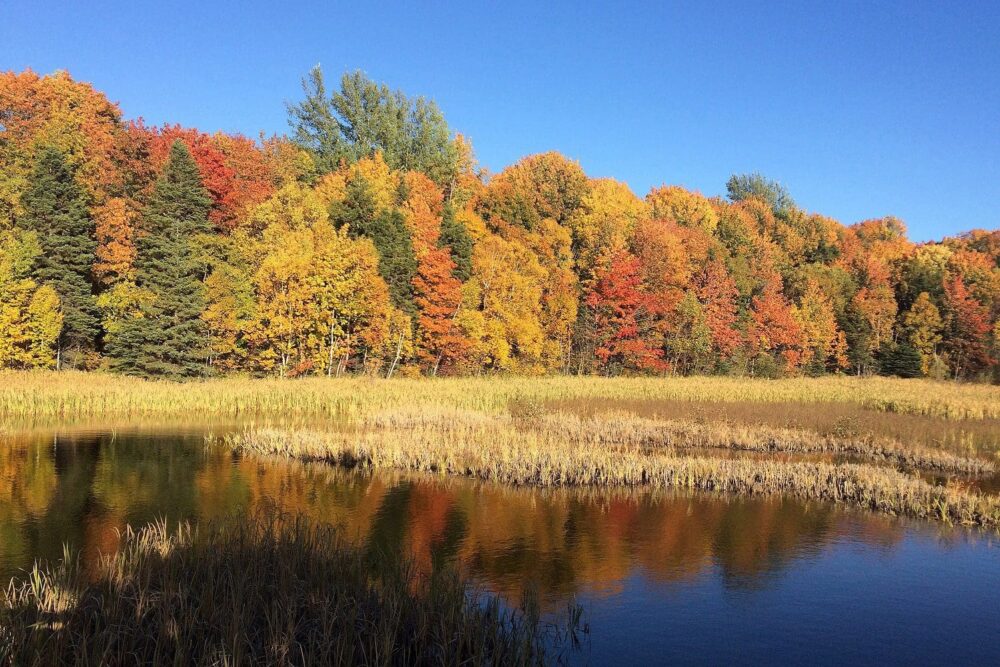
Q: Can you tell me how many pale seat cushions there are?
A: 0